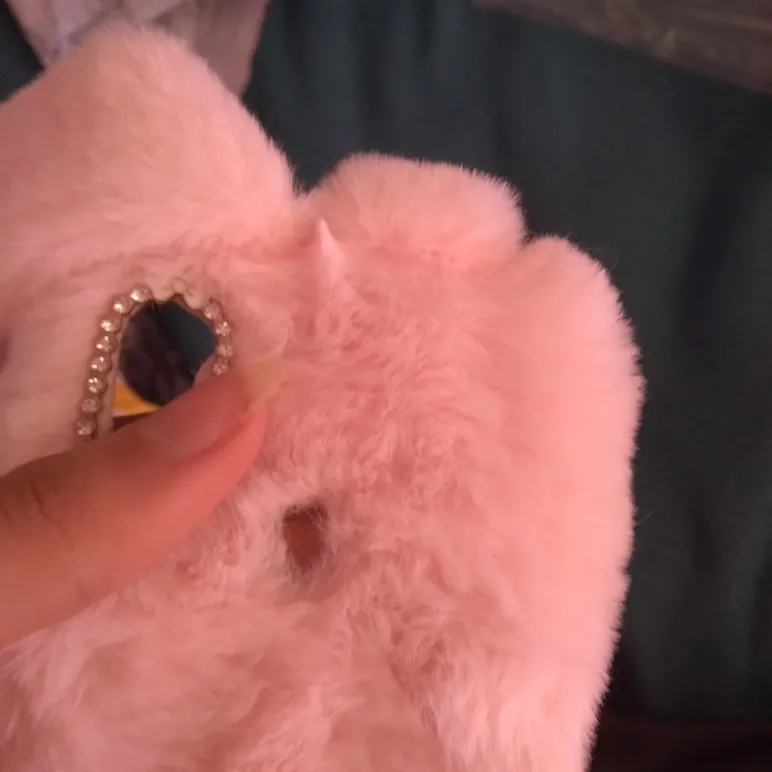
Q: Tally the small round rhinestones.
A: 12